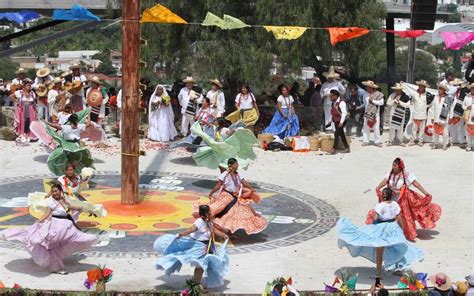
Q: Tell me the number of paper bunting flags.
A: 8